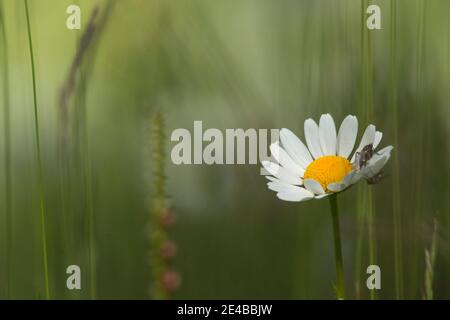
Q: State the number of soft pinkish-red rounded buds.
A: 3